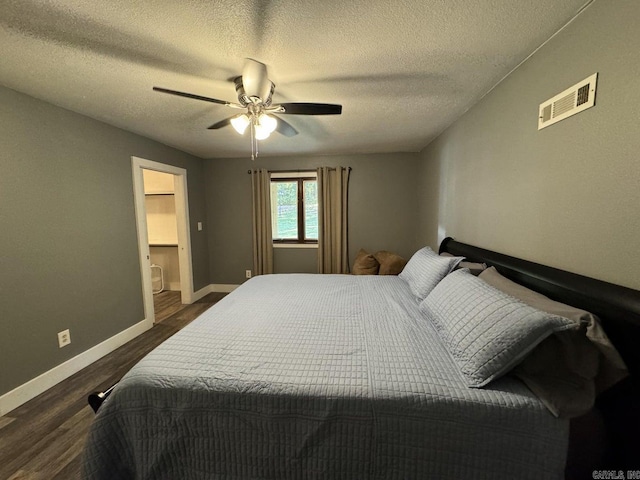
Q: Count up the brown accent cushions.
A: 2